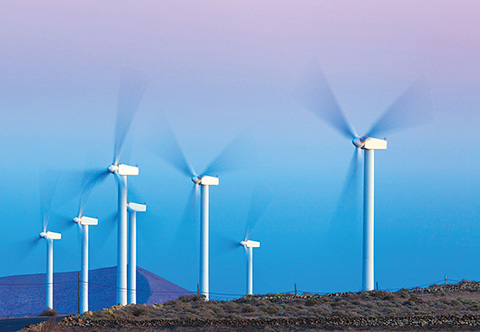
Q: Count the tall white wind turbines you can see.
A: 7